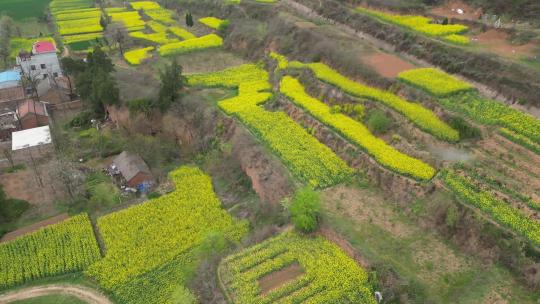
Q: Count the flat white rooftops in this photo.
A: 1